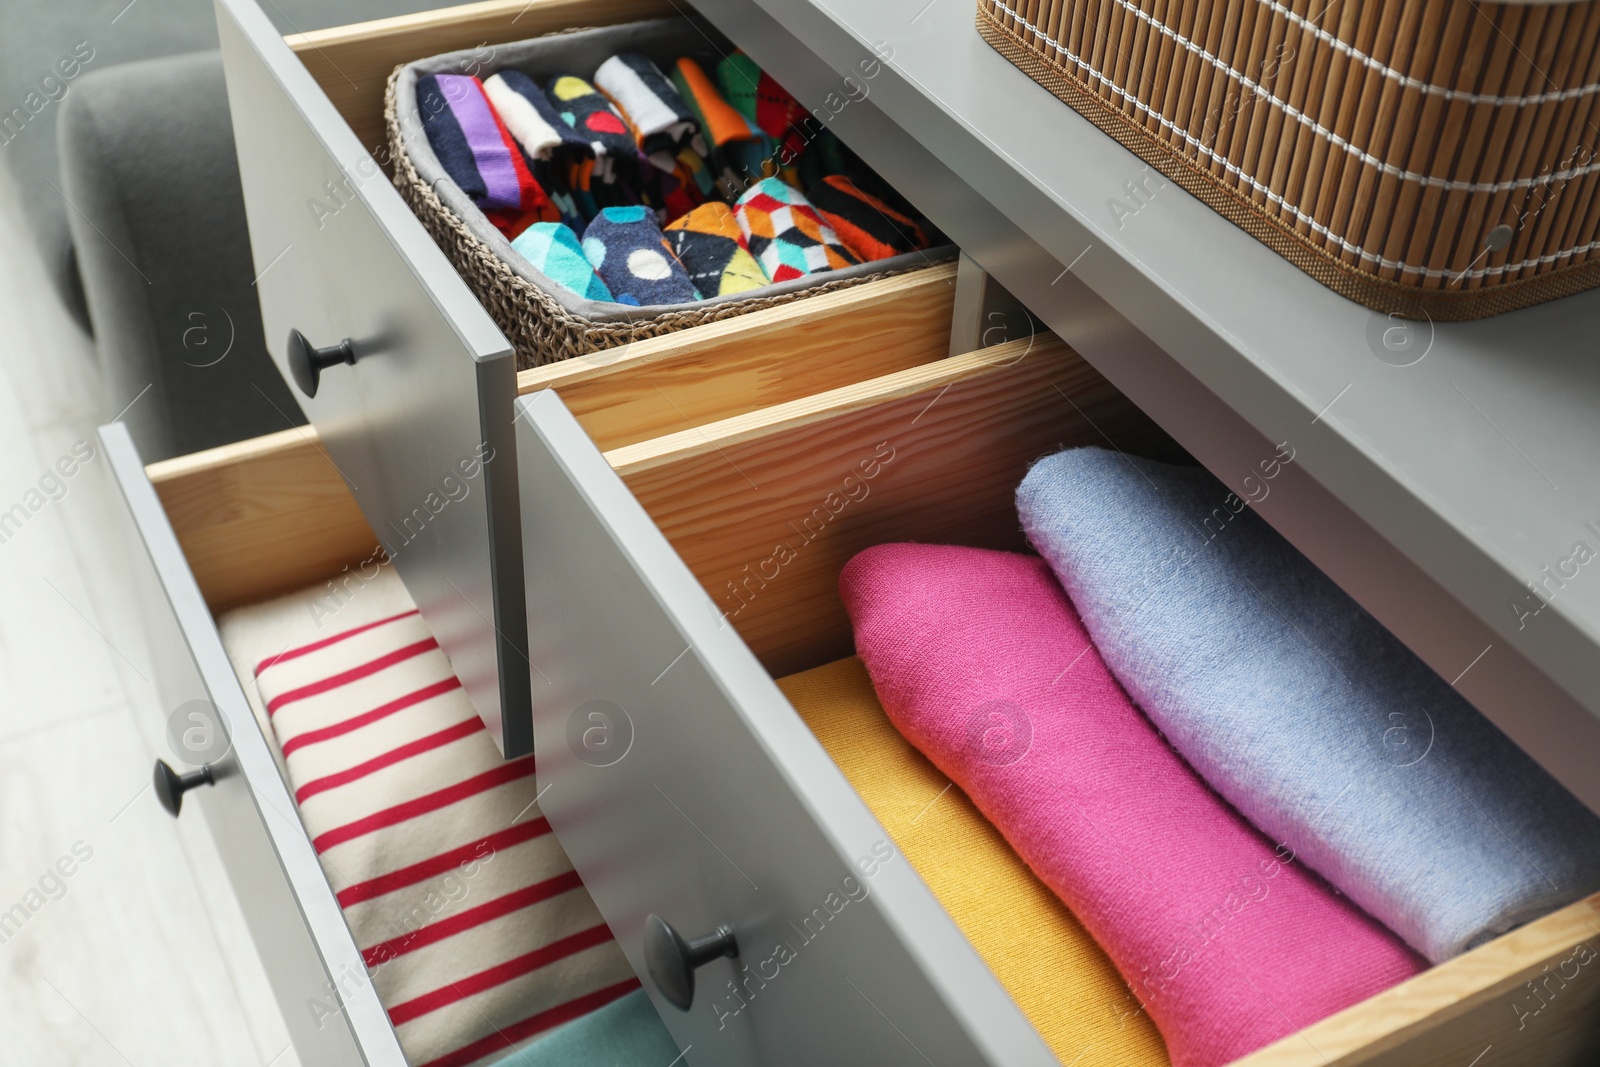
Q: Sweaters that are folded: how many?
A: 3